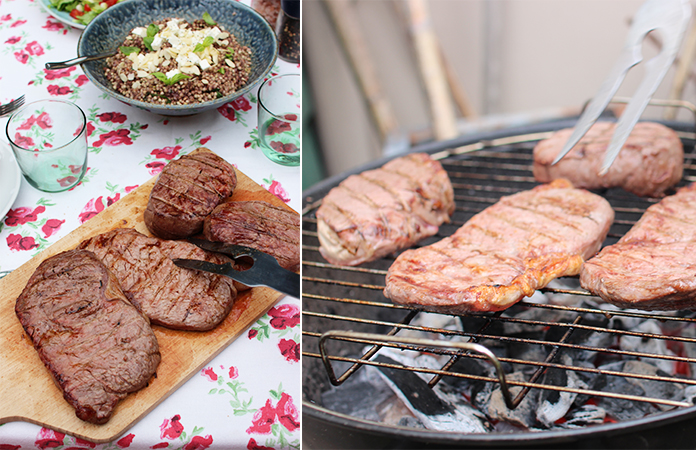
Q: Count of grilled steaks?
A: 8